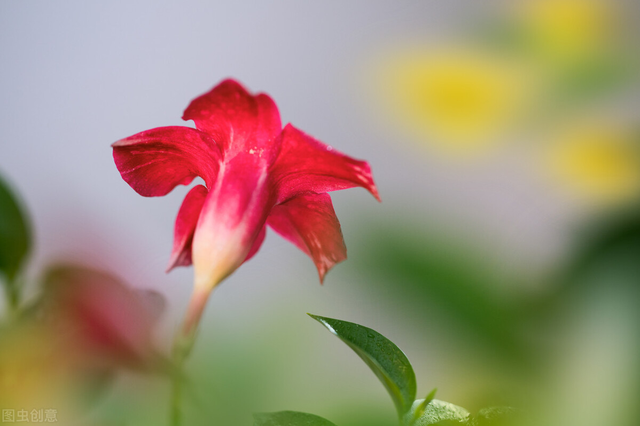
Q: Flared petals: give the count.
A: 5